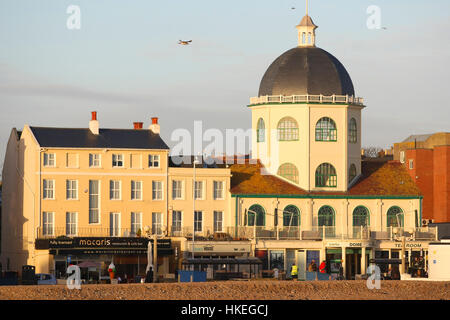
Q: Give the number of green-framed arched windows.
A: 12